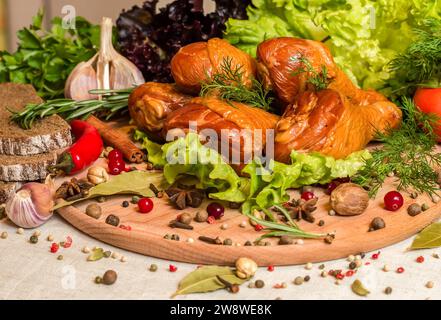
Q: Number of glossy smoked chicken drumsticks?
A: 5